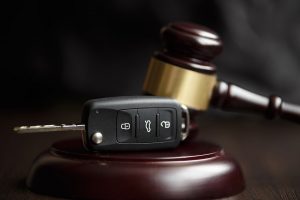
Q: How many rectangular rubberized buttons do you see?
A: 3